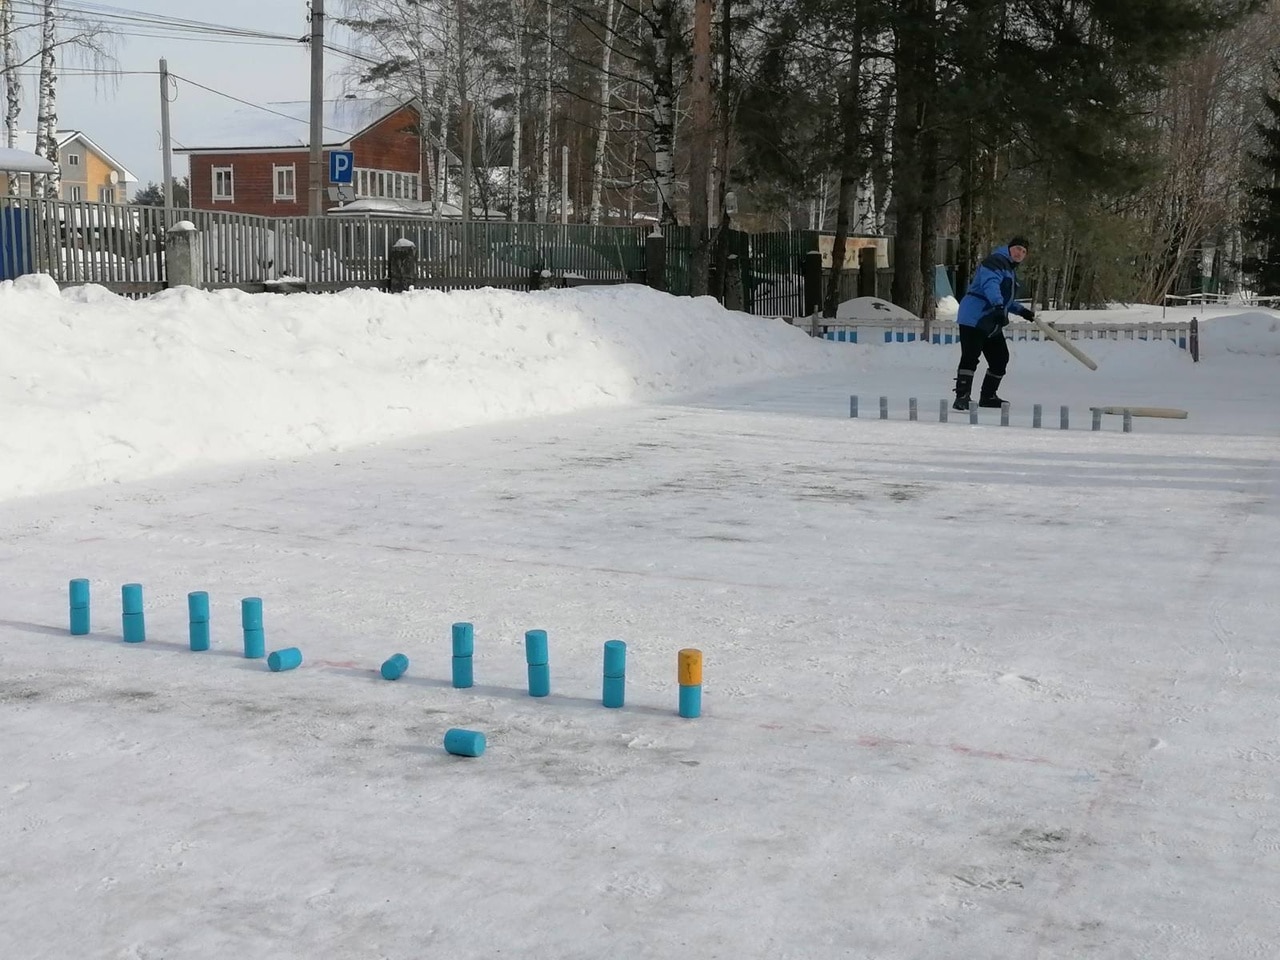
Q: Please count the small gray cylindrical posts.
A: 10